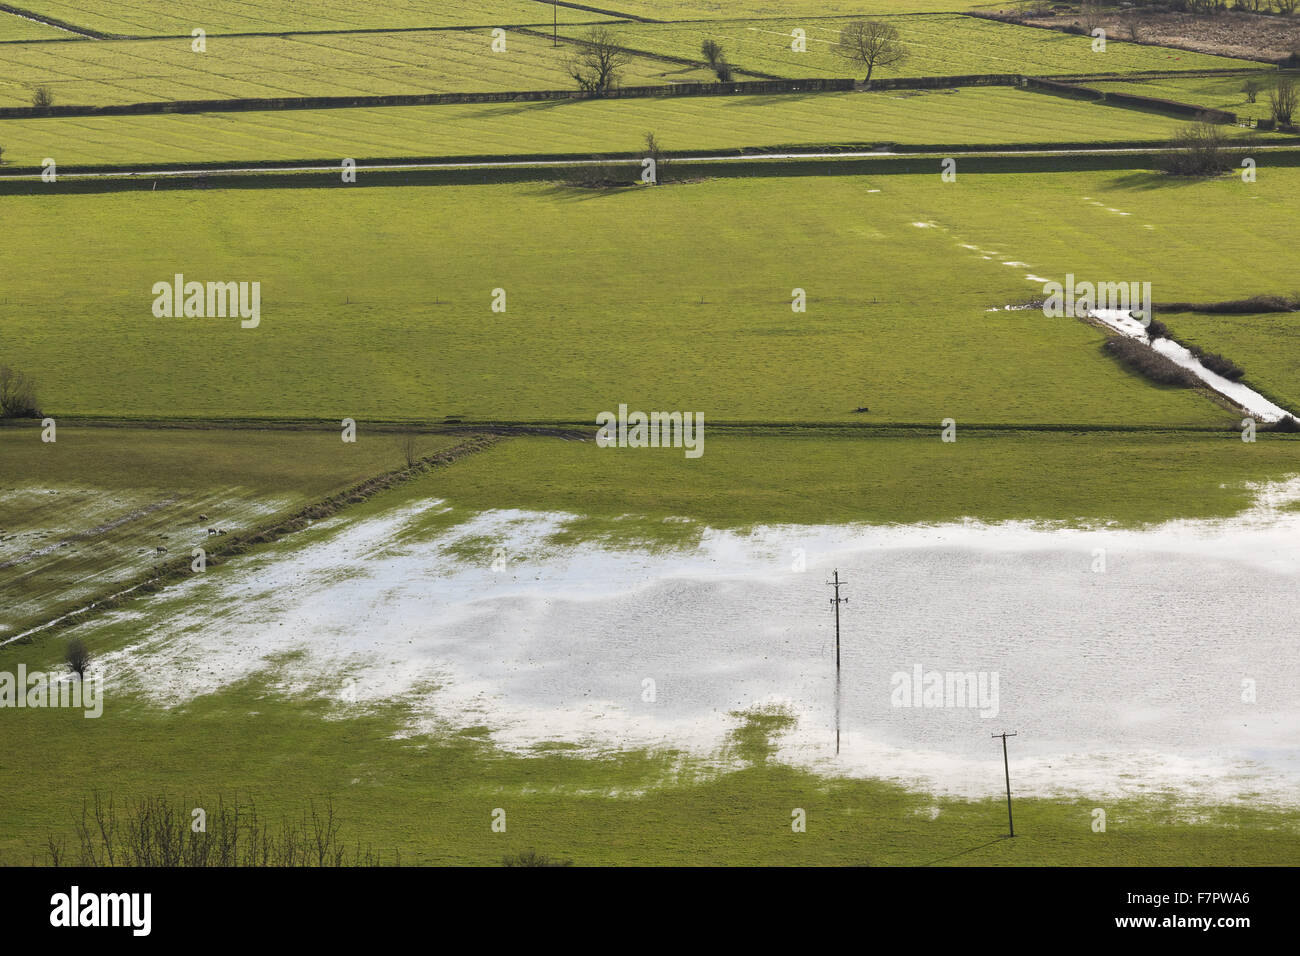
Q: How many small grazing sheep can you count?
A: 4